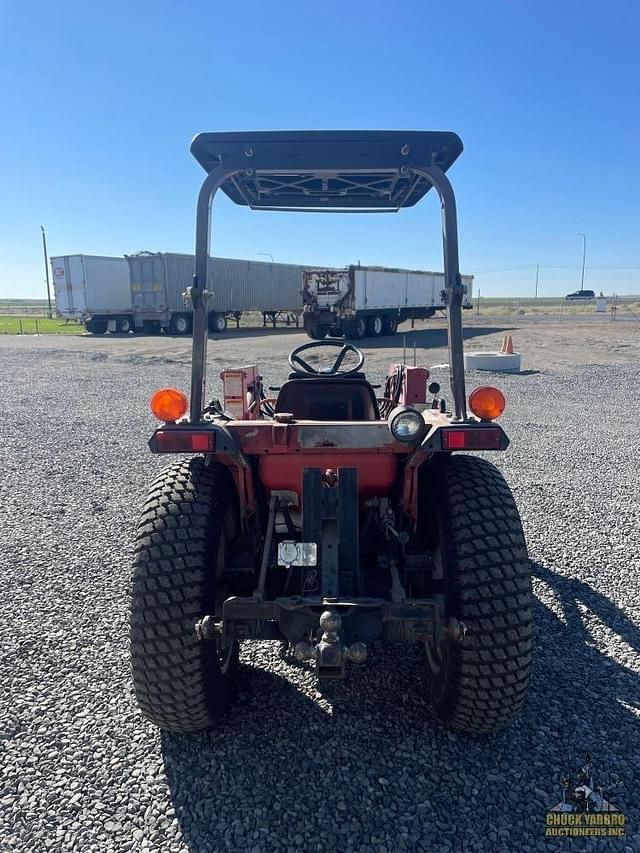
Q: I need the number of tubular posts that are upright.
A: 2